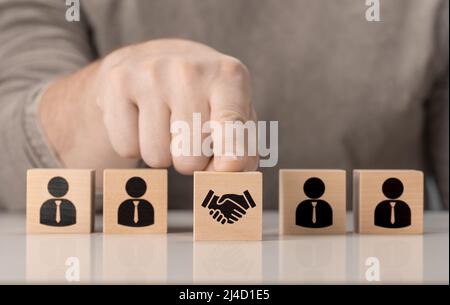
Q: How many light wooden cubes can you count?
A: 5